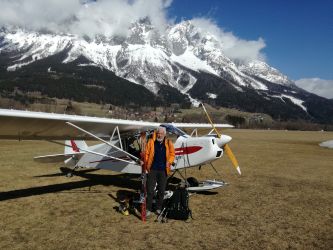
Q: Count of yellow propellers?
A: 1